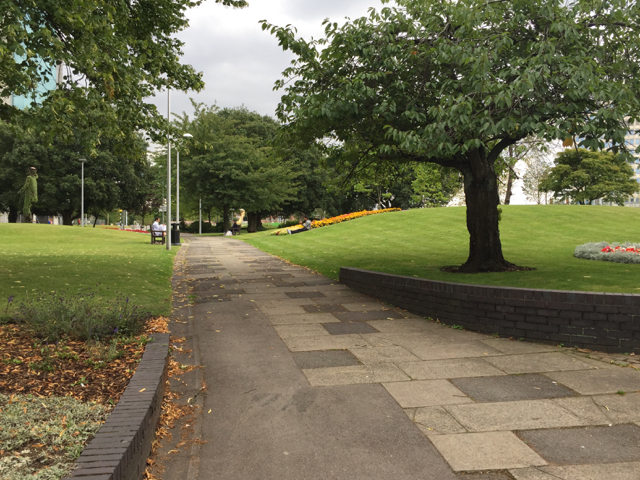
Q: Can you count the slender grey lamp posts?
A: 4